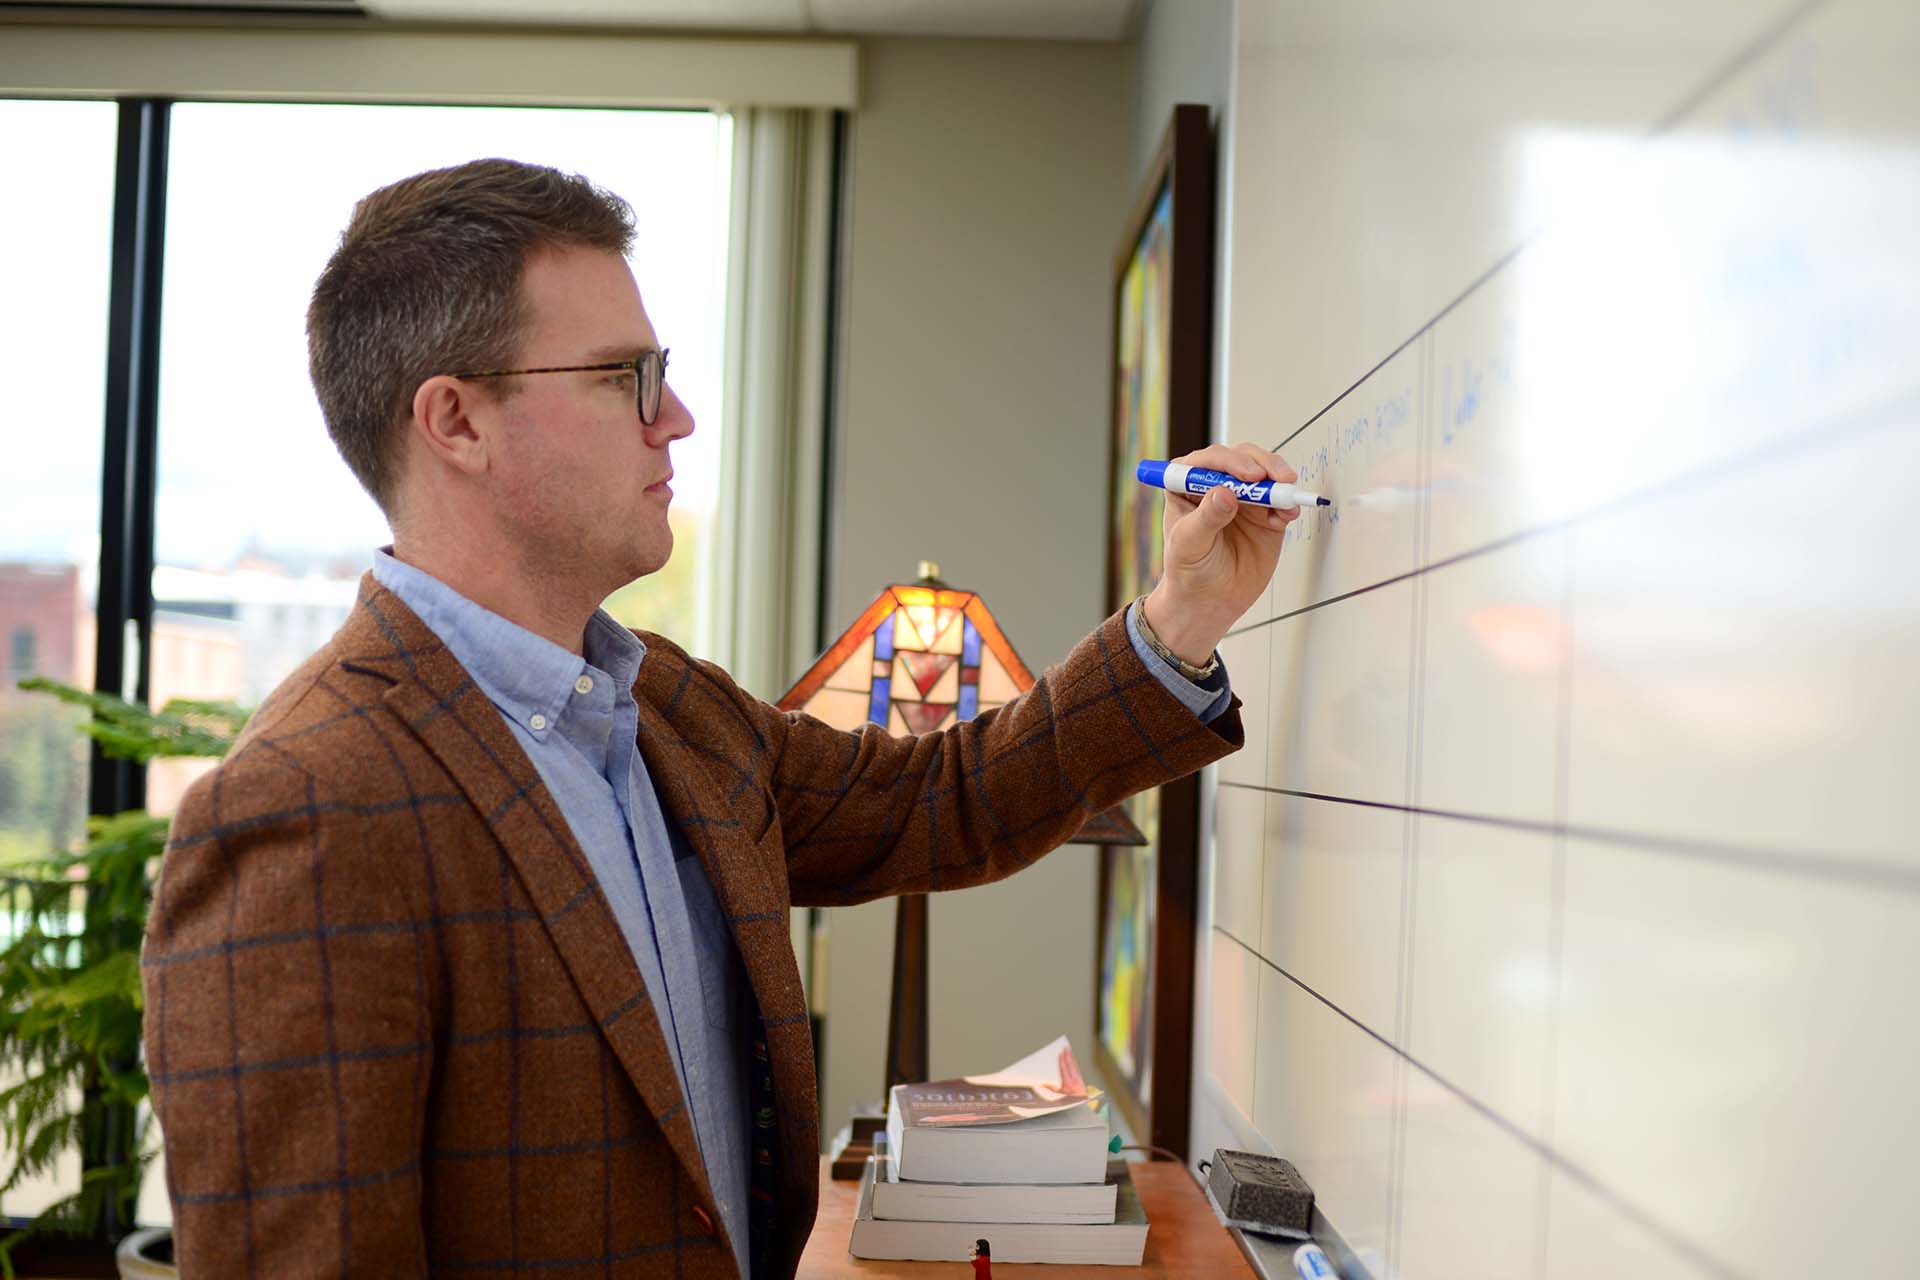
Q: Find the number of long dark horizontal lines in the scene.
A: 4